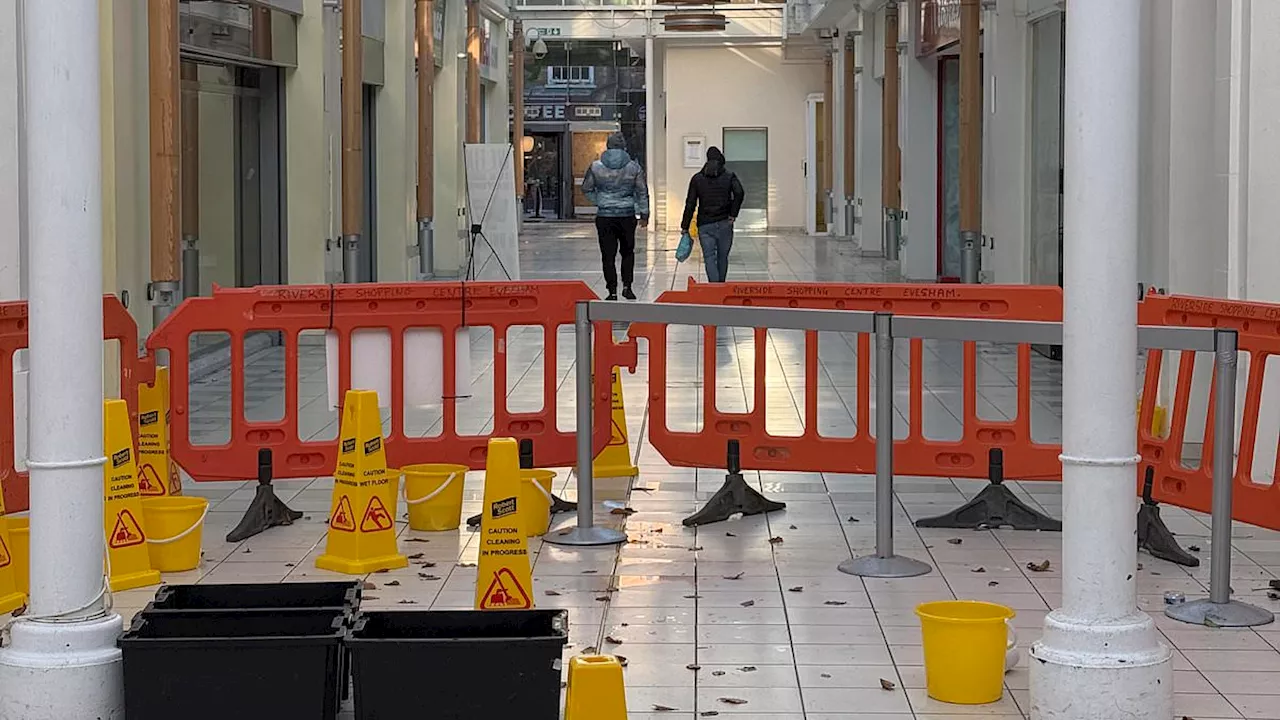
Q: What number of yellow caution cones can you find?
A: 7